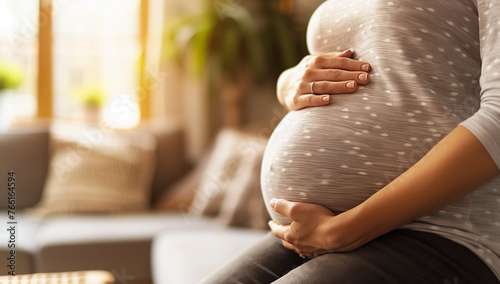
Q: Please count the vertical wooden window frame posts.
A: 2